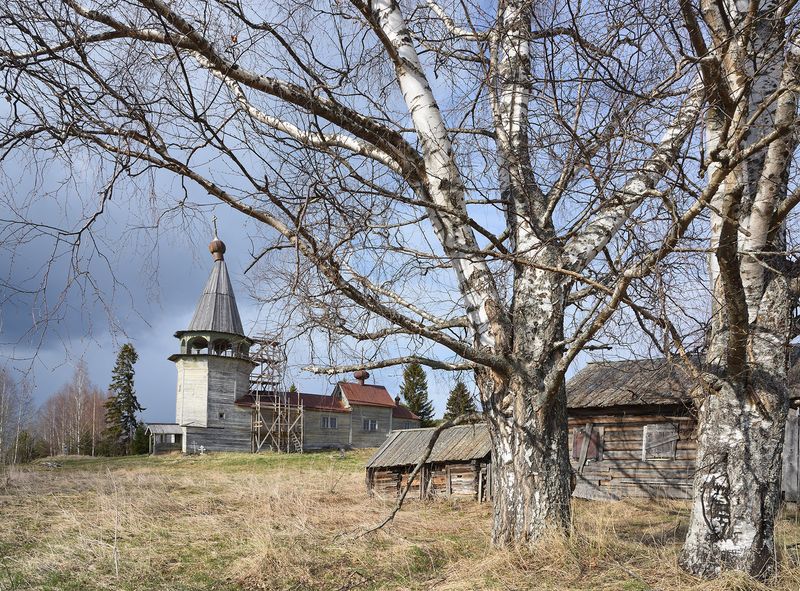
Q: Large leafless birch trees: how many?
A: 2